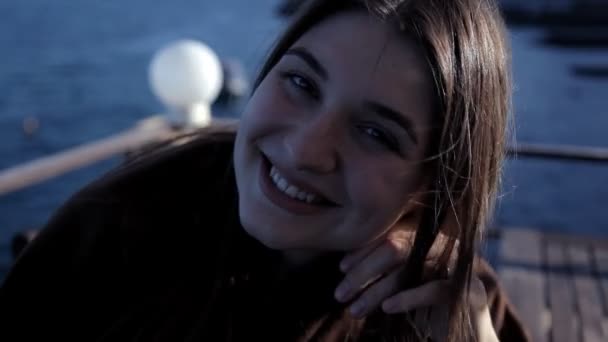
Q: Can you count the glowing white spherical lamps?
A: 1